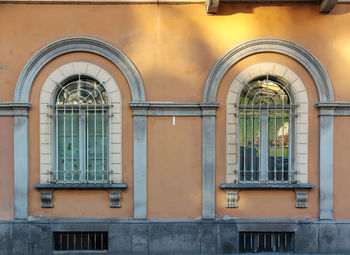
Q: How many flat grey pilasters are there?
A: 4